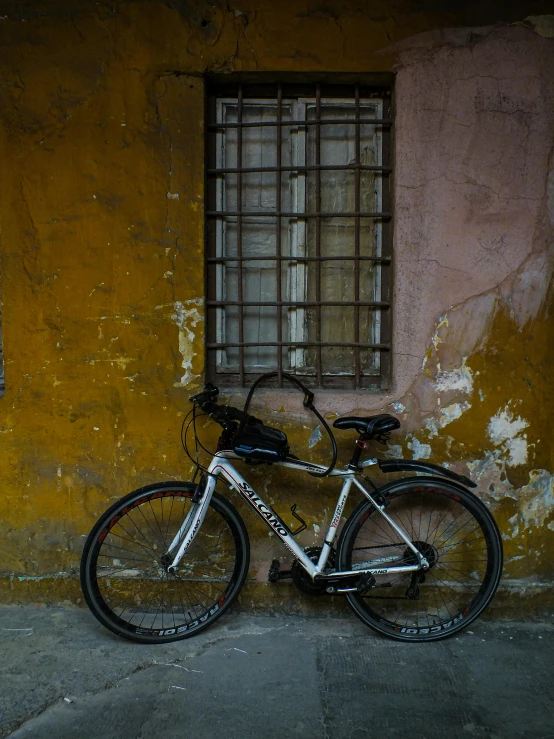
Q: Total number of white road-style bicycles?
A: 1